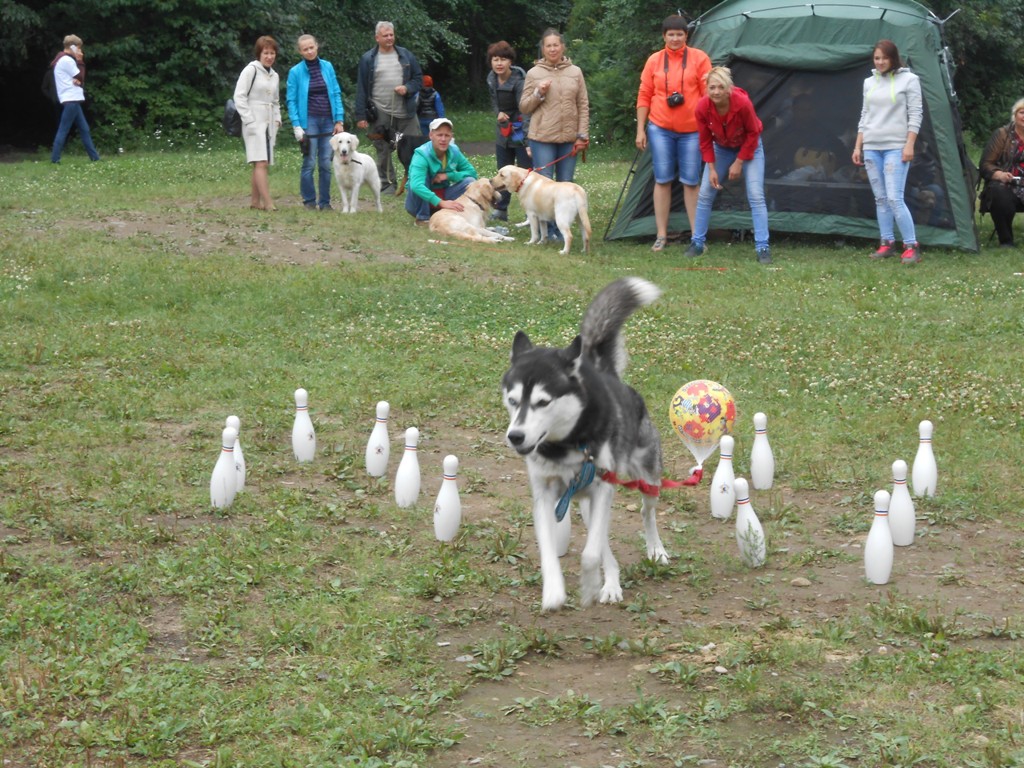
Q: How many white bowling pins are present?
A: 13